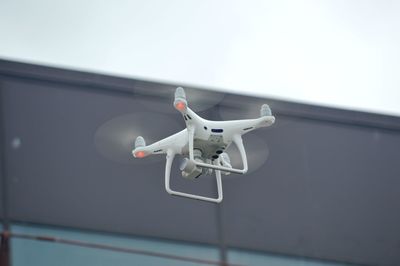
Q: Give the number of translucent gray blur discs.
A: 4